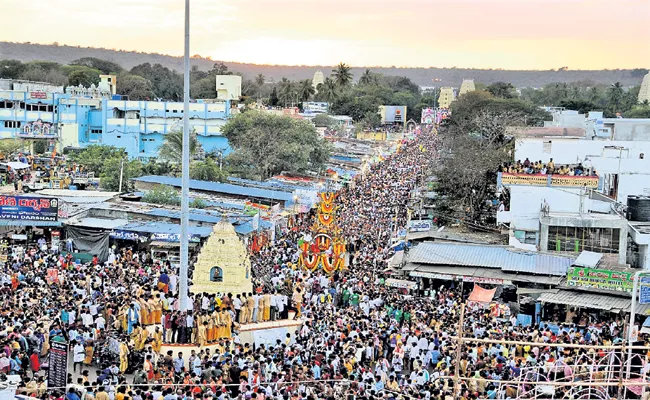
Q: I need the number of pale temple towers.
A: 5